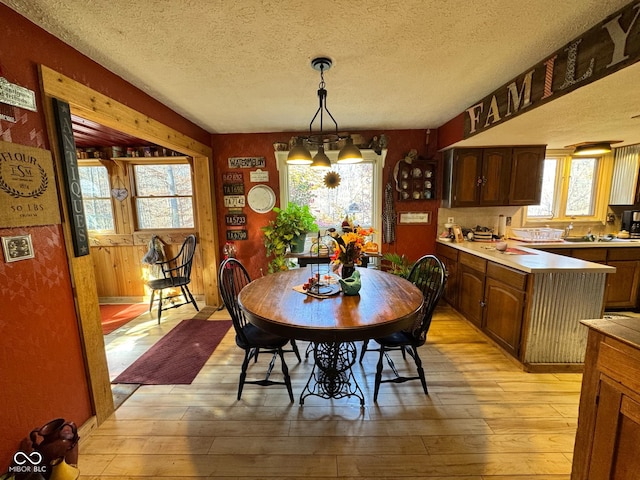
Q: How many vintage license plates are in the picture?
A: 5